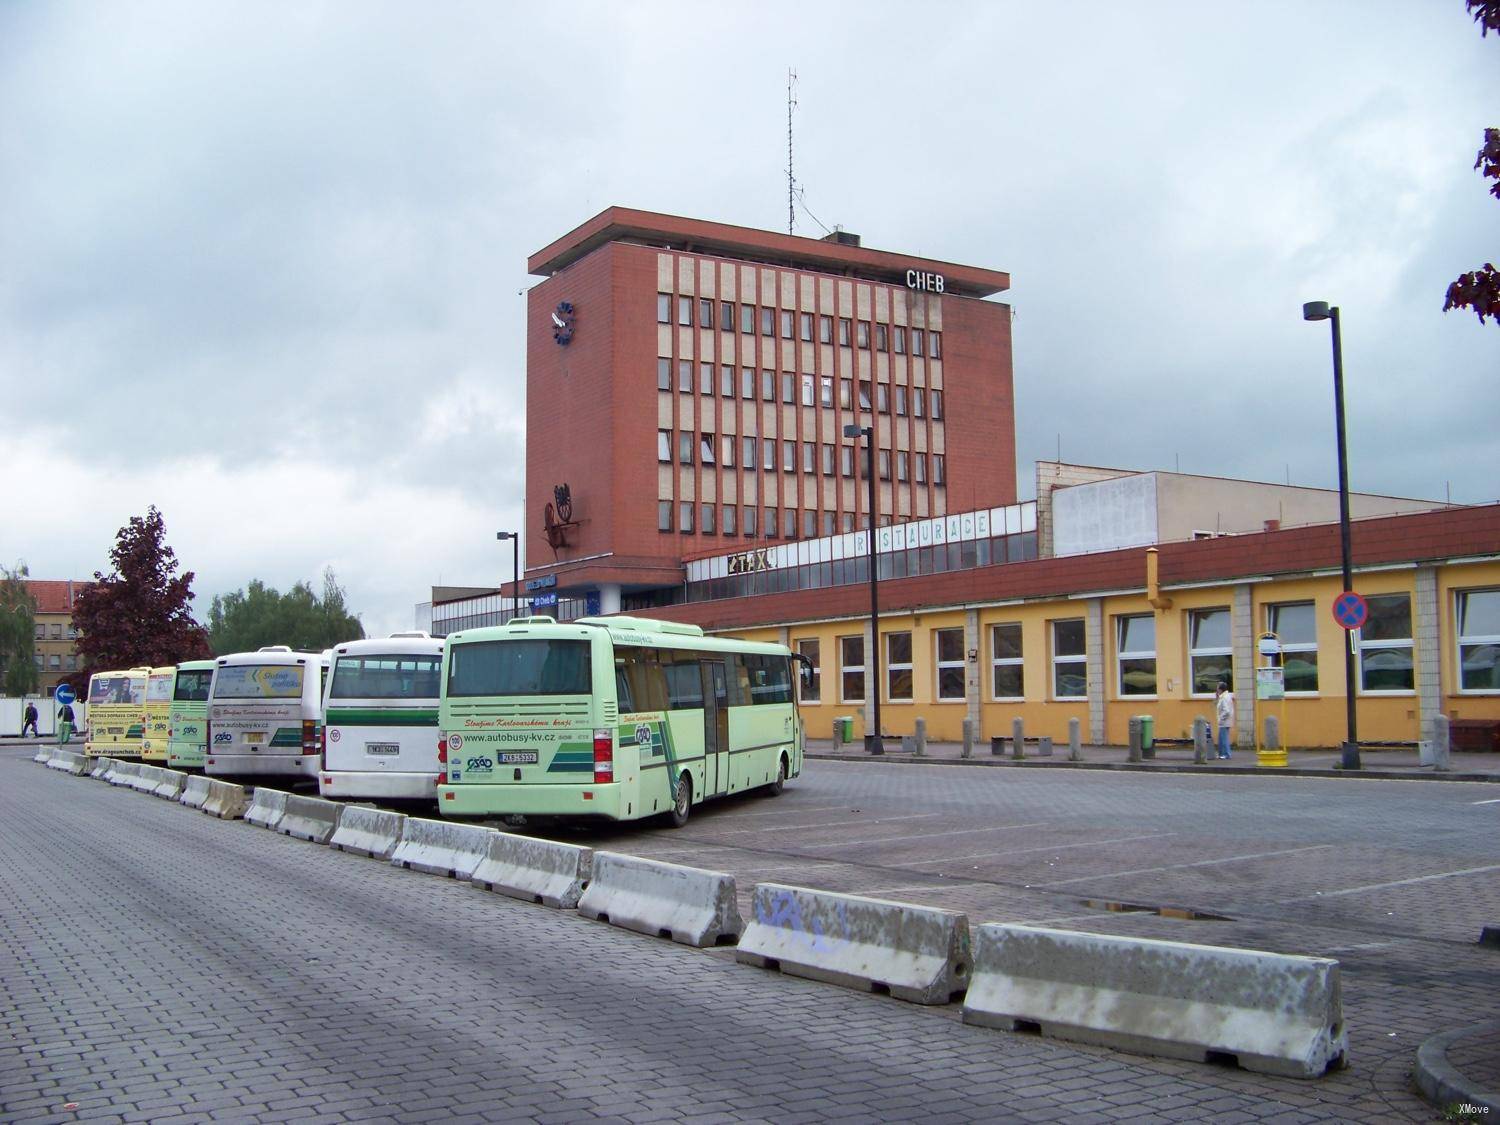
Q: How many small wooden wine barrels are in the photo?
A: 0